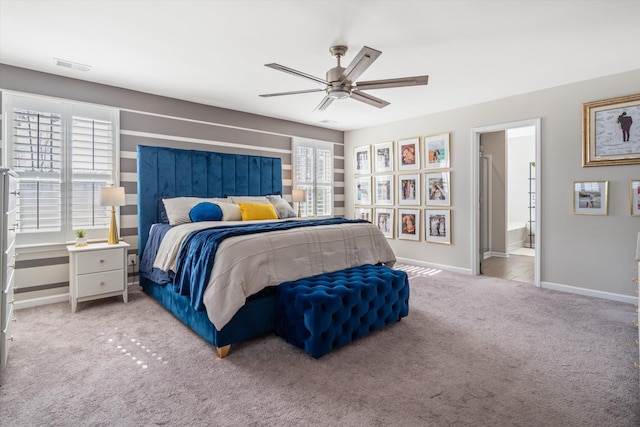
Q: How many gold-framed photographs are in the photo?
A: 15